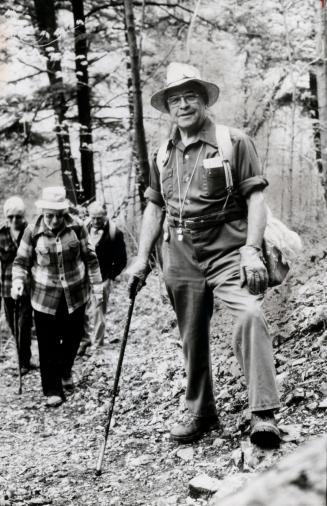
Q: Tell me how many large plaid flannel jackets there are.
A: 2